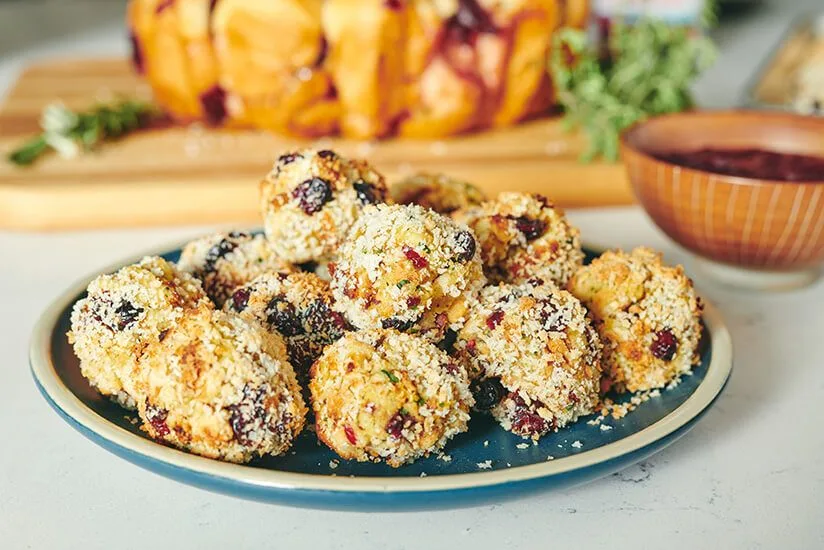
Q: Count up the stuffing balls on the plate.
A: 11